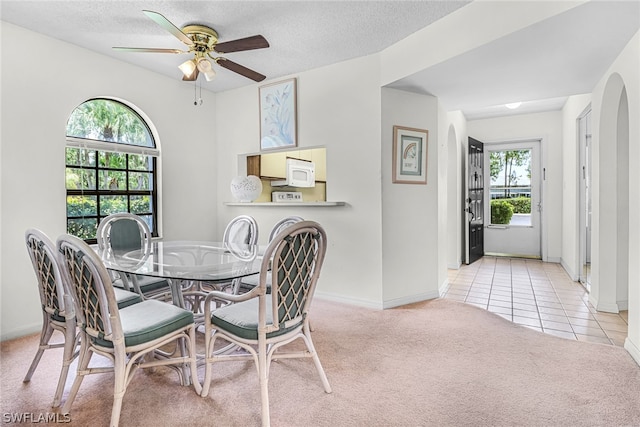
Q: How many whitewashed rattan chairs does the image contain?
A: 6